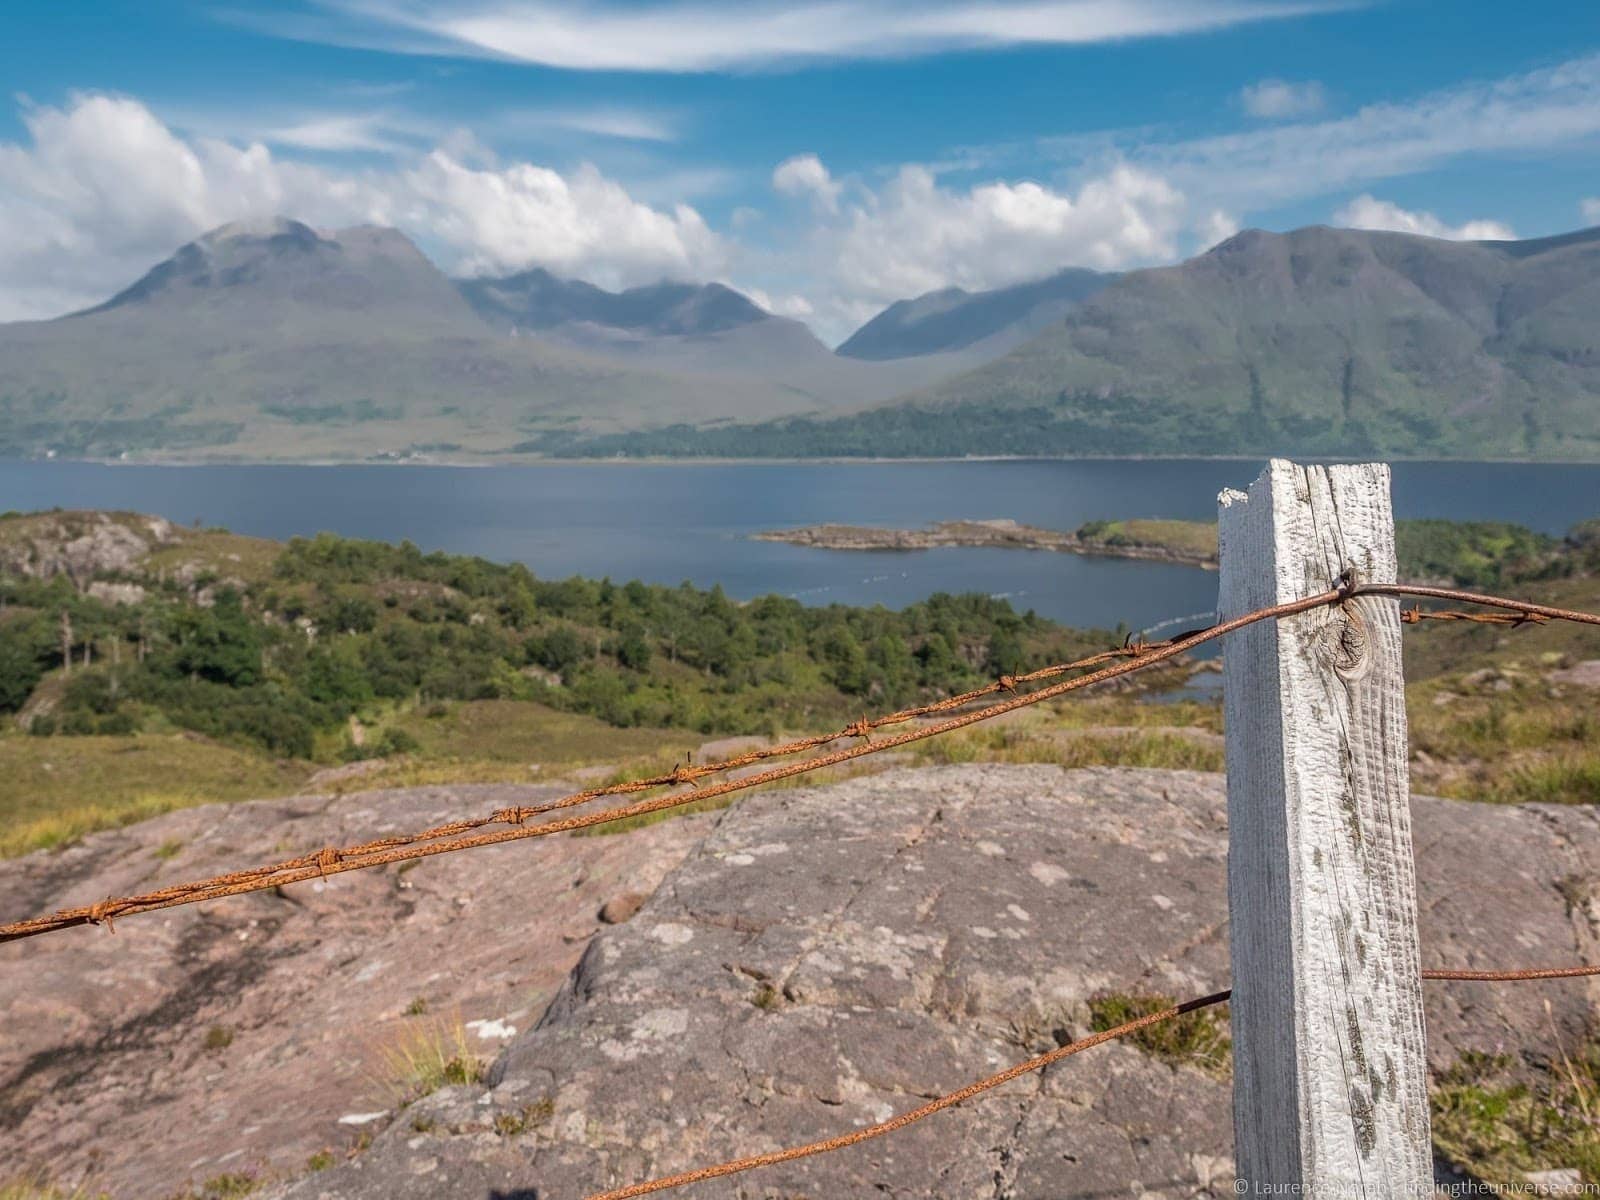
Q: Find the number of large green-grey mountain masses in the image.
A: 2